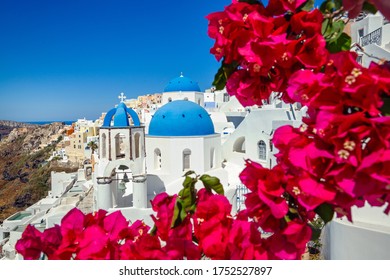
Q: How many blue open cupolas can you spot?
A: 1